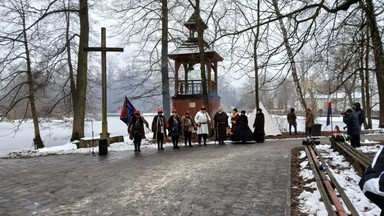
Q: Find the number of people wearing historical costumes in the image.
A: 9